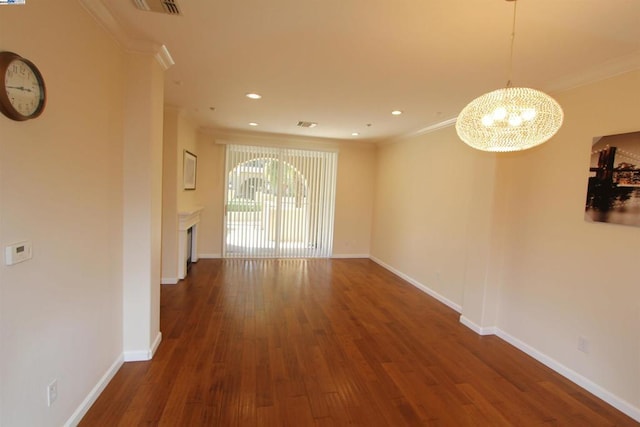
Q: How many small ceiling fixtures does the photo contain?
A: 4